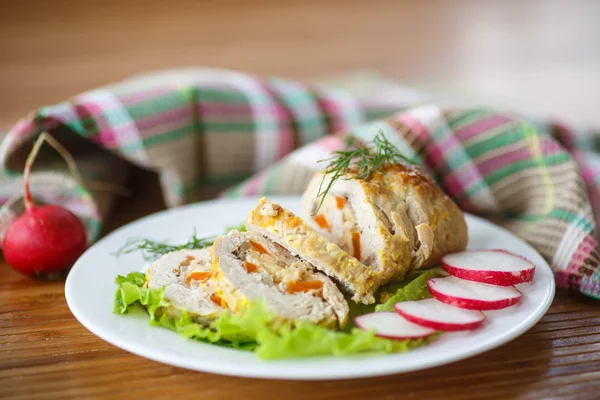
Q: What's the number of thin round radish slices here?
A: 4